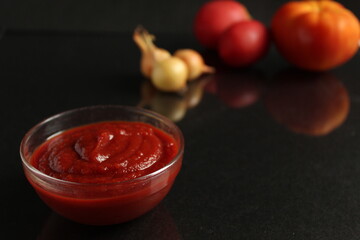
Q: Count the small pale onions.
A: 3